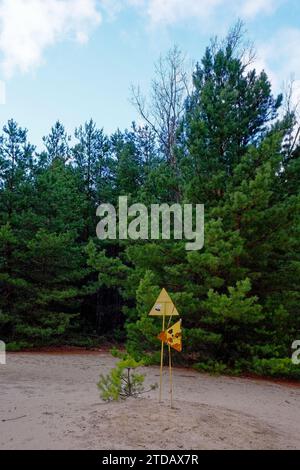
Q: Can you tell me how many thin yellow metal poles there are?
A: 2